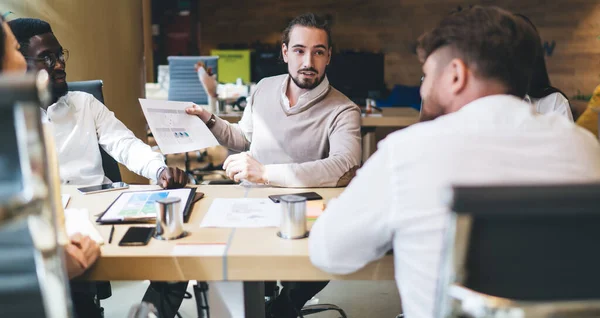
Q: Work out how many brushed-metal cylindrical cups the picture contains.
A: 2